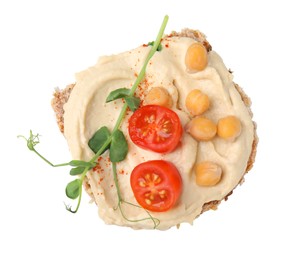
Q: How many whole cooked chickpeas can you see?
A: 6